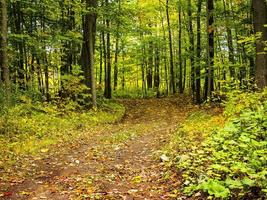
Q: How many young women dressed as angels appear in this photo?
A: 0